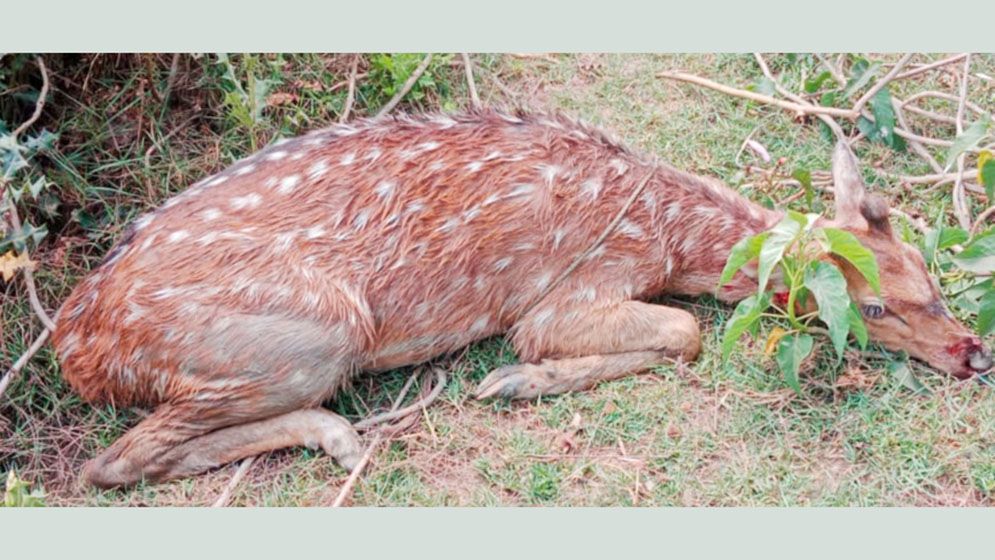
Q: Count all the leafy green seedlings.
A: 1